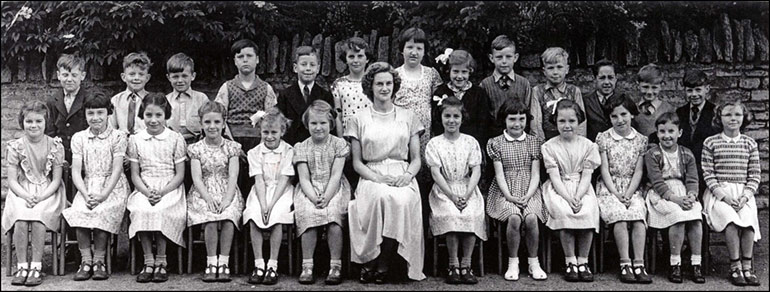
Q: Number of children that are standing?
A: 13